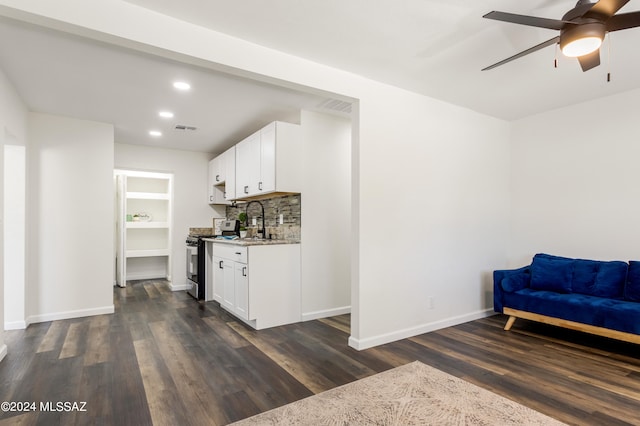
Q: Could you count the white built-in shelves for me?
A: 3